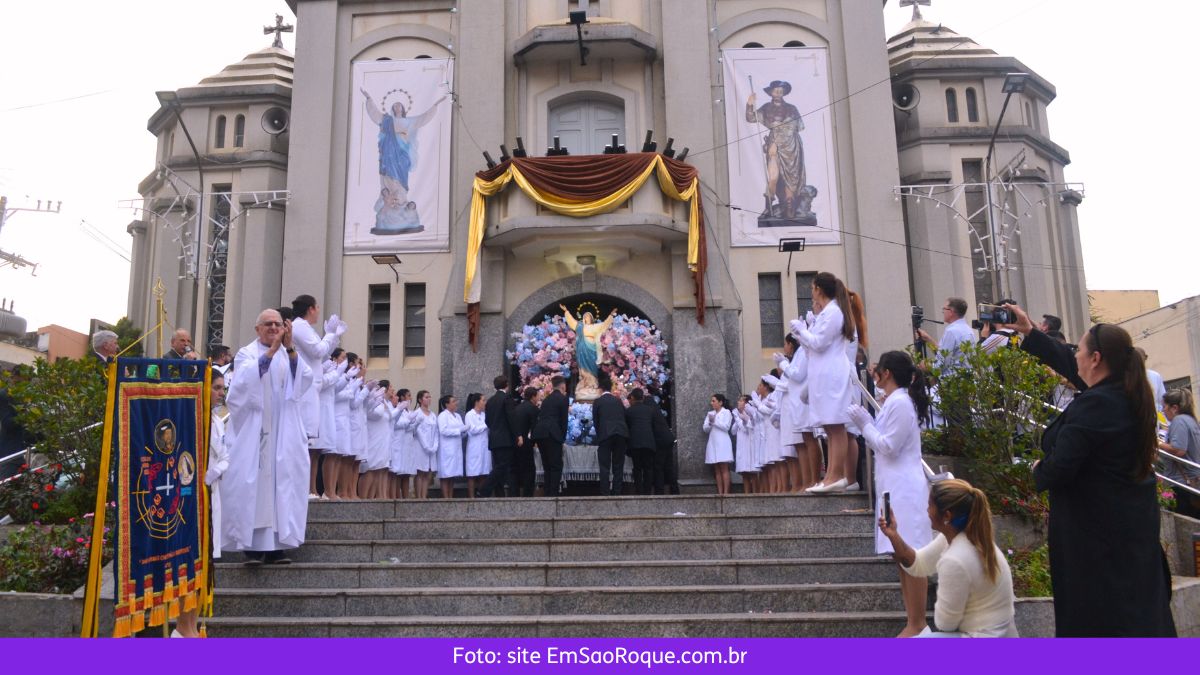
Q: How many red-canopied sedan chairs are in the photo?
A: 0